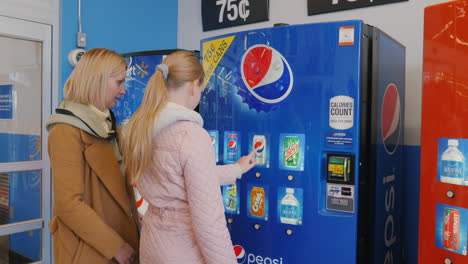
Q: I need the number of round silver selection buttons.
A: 7